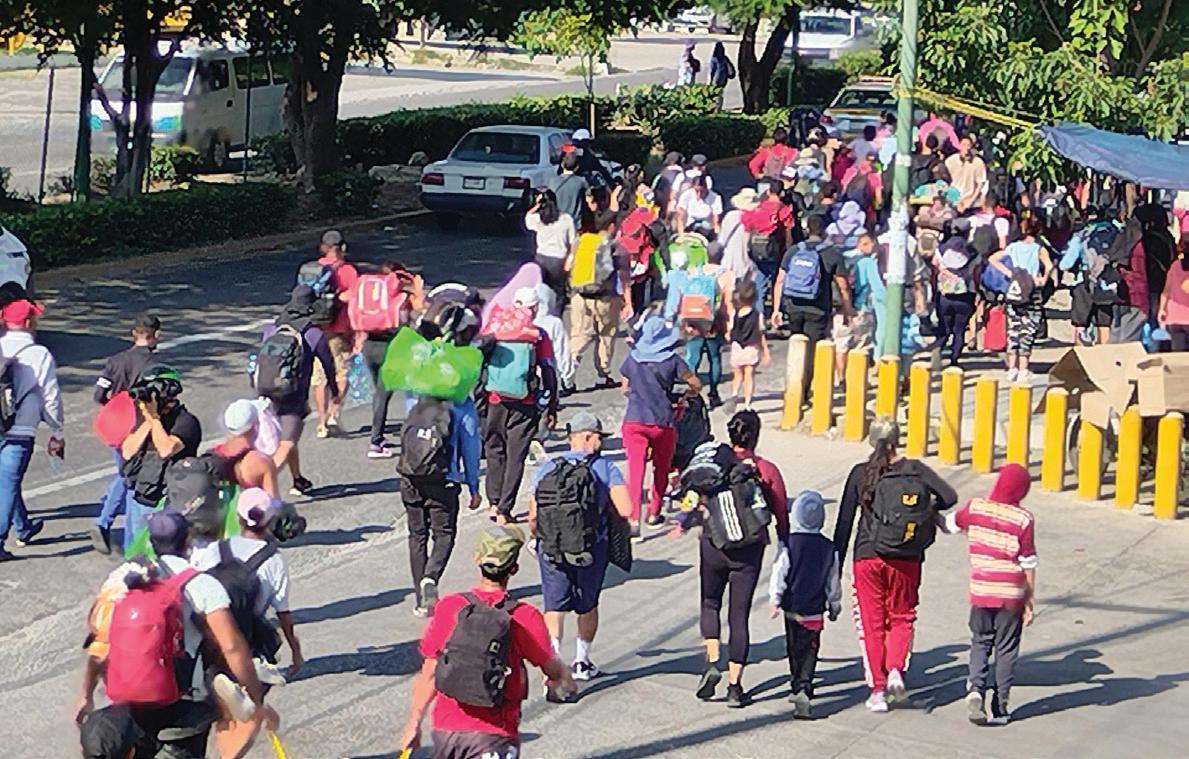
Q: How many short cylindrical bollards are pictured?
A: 12